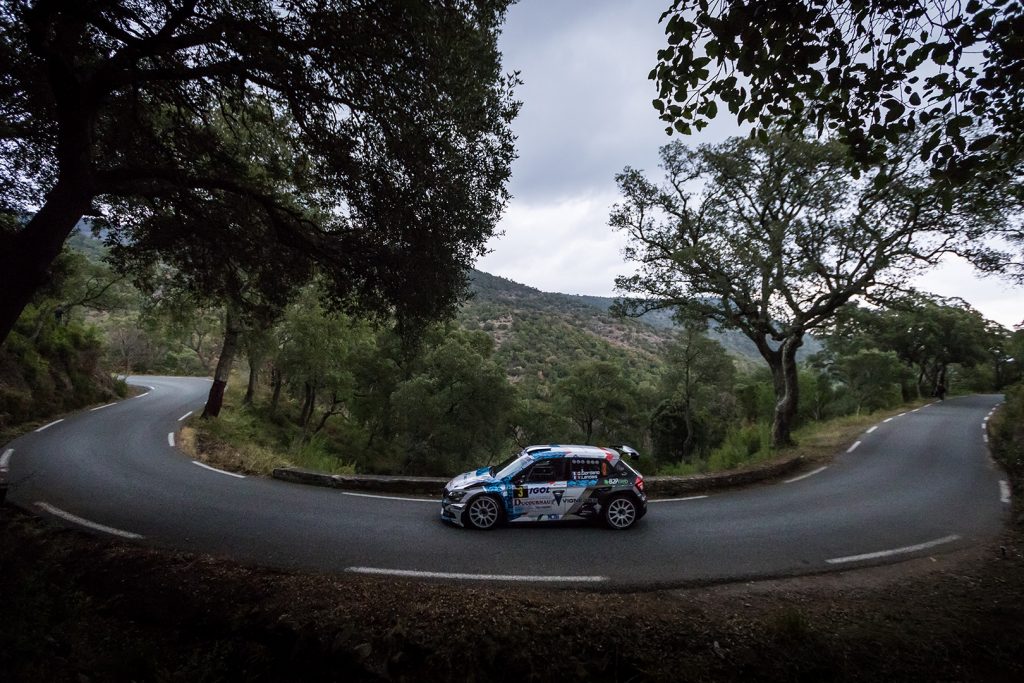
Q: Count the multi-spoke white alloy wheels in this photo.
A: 2